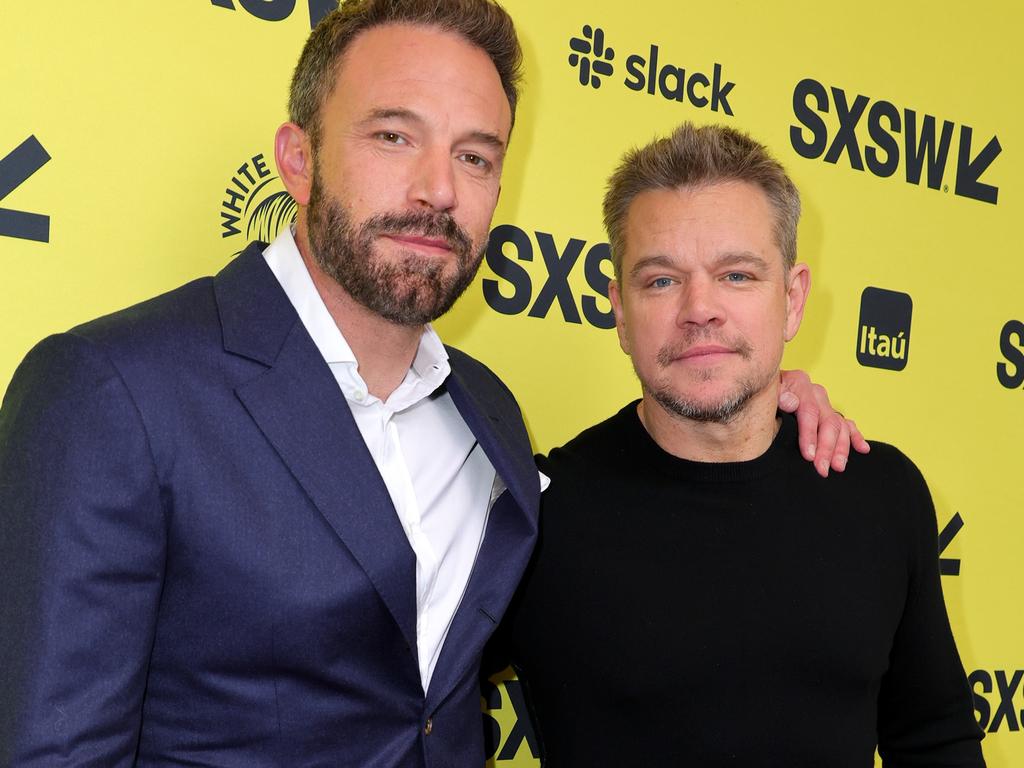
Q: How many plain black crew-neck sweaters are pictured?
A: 1